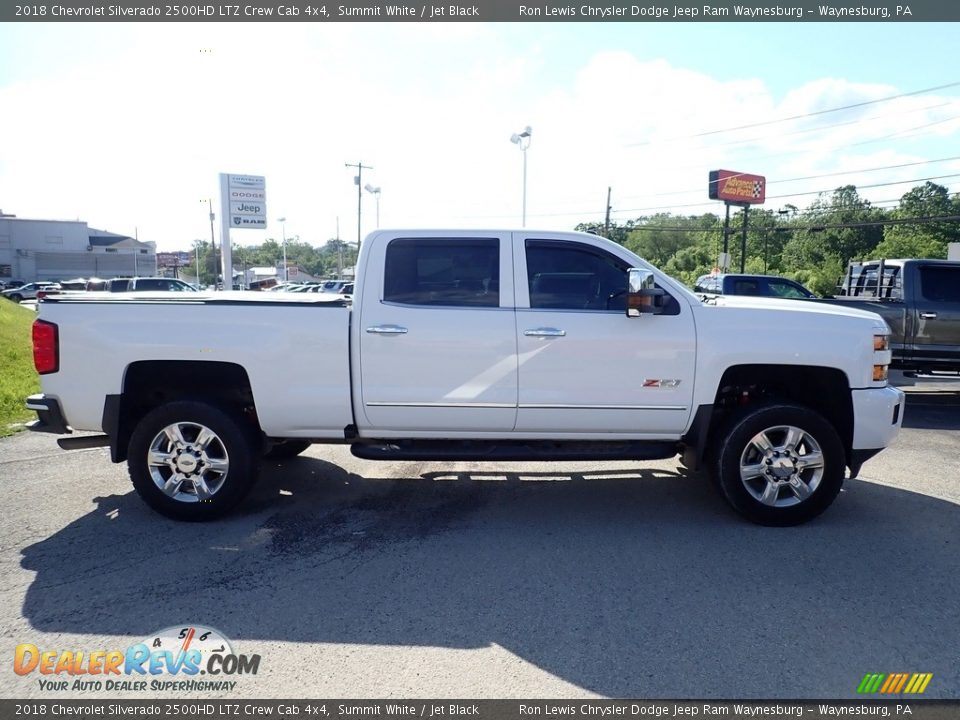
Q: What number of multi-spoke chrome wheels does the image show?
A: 2